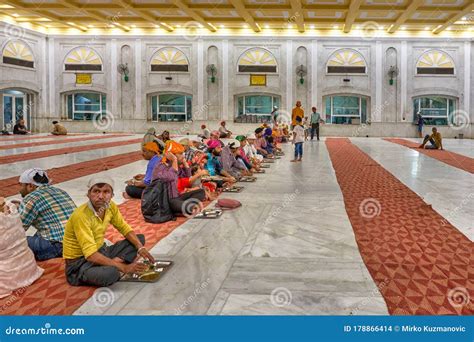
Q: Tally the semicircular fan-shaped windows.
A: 6